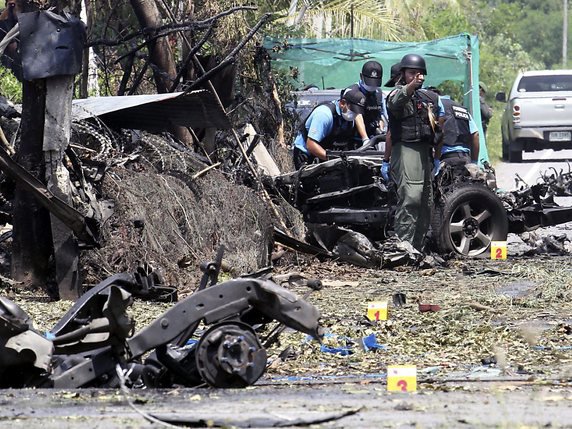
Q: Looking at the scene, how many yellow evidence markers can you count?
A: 3